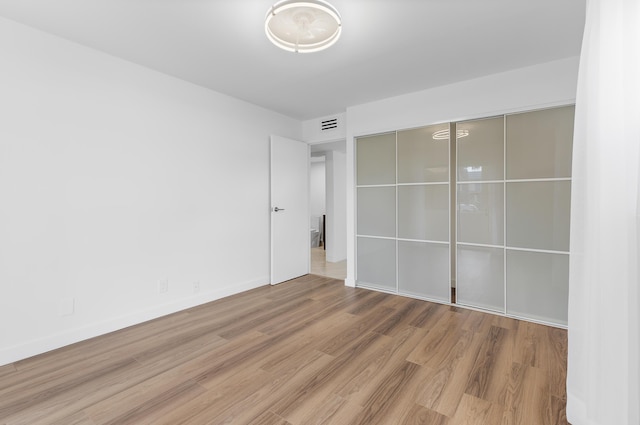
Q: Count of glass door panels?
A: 12